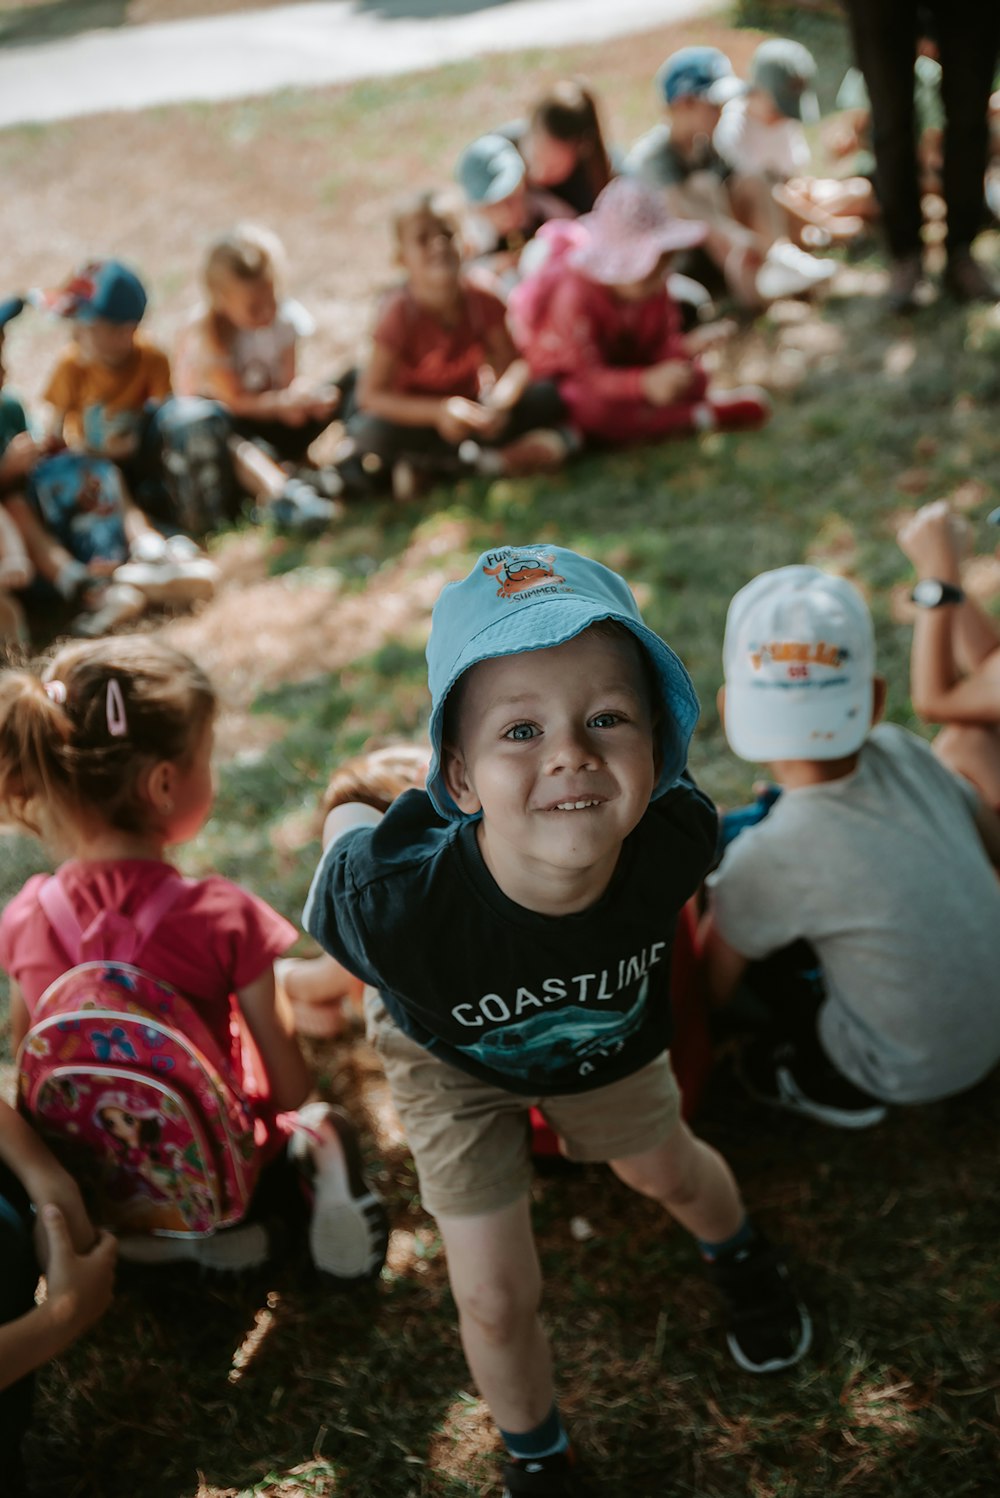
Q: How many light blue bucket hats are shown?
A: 2